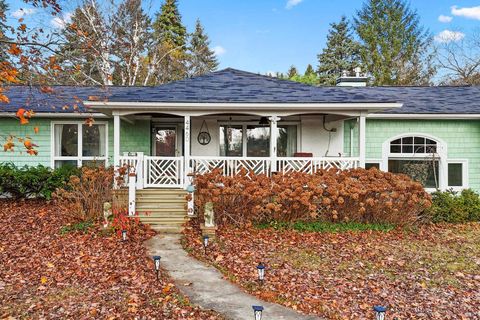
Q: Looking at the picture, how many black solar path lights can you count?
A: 6